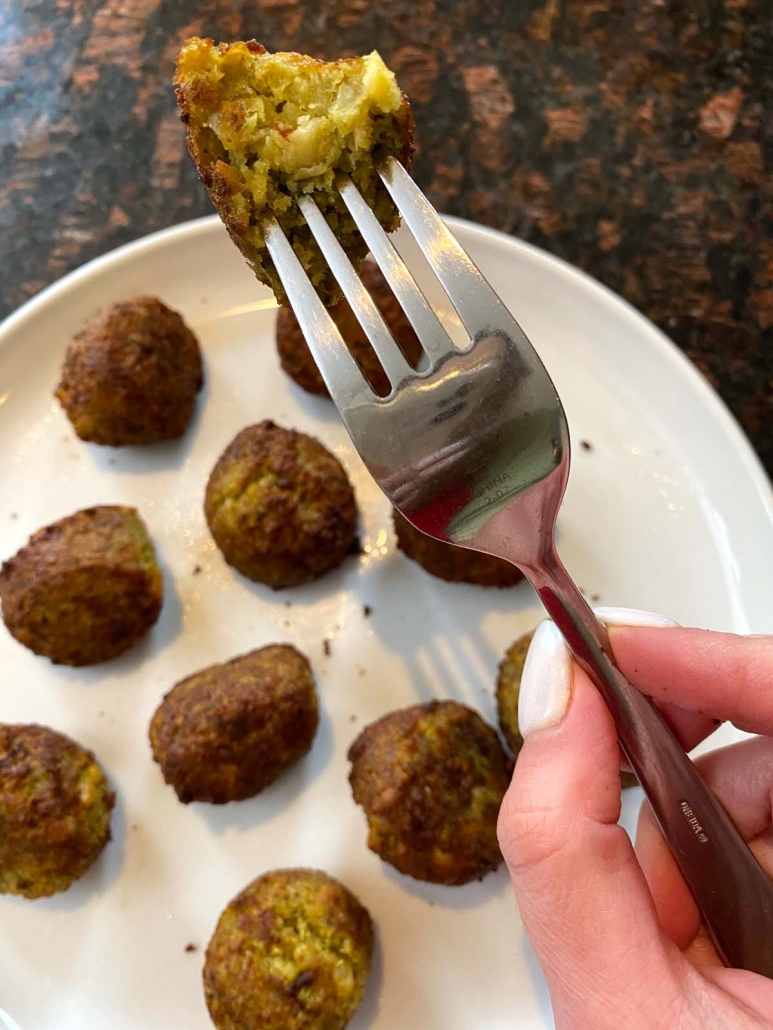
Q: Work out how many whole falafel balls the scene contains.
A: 10